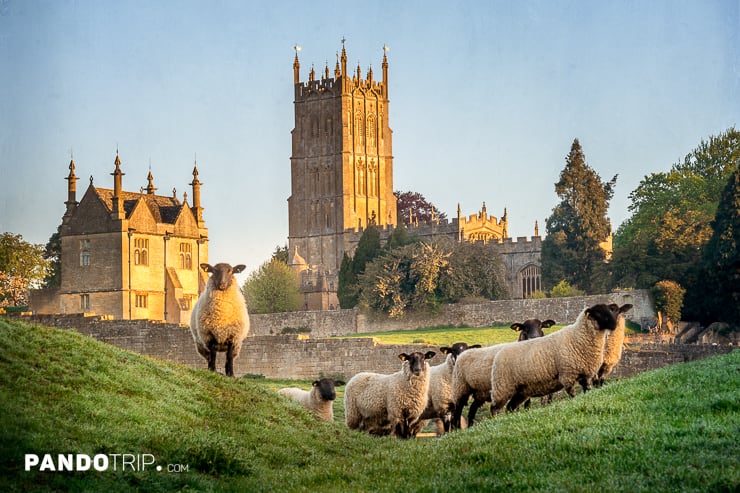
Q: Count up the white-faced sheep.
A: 0